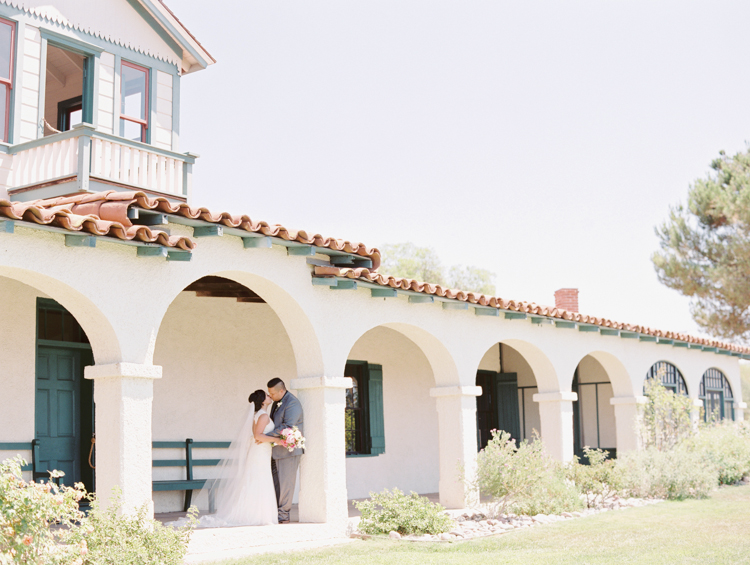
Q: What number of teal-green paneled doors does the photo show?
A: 1